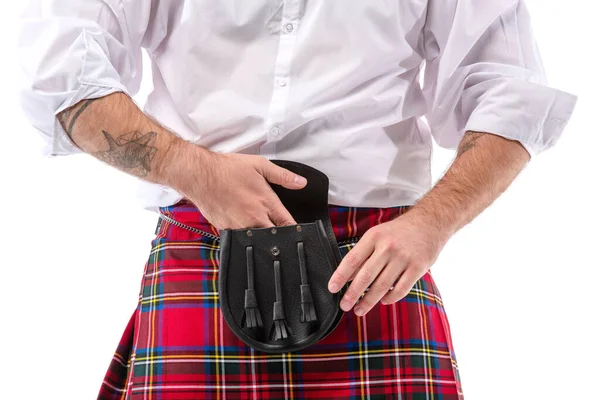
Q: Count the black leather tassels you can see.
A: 3